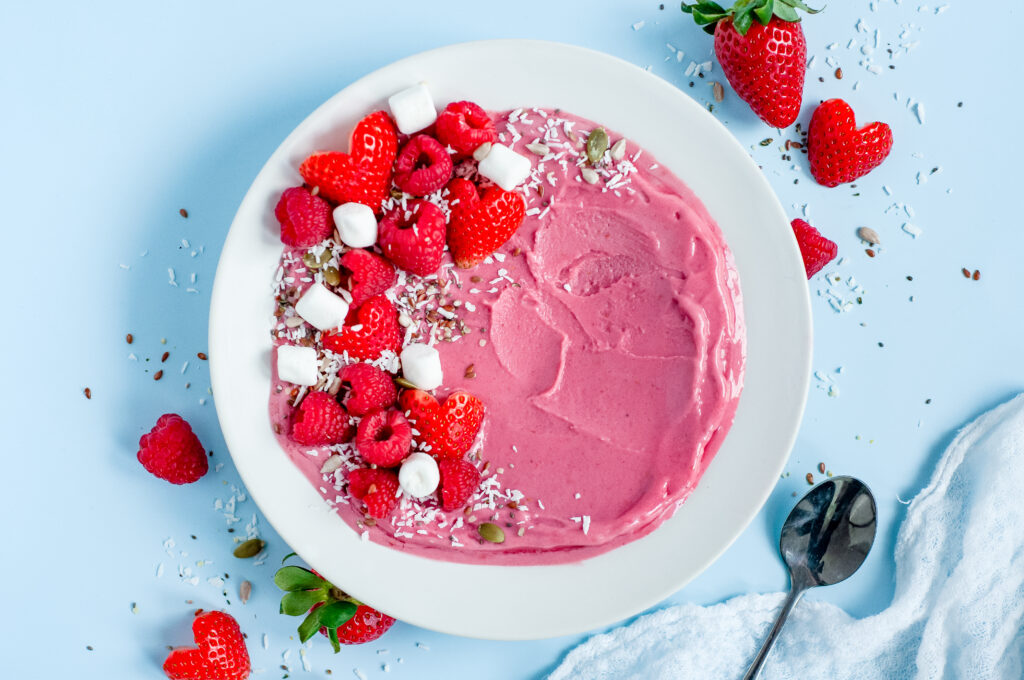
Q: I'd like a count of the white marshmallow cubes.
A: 7